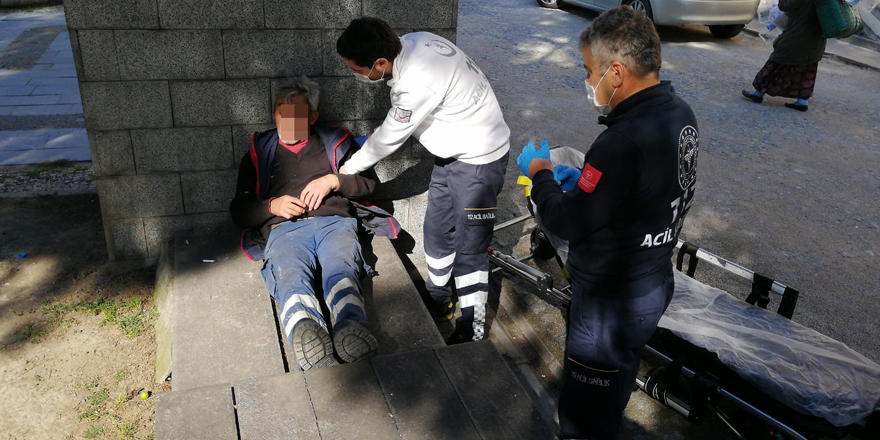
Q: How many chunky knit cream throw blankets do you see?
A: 0